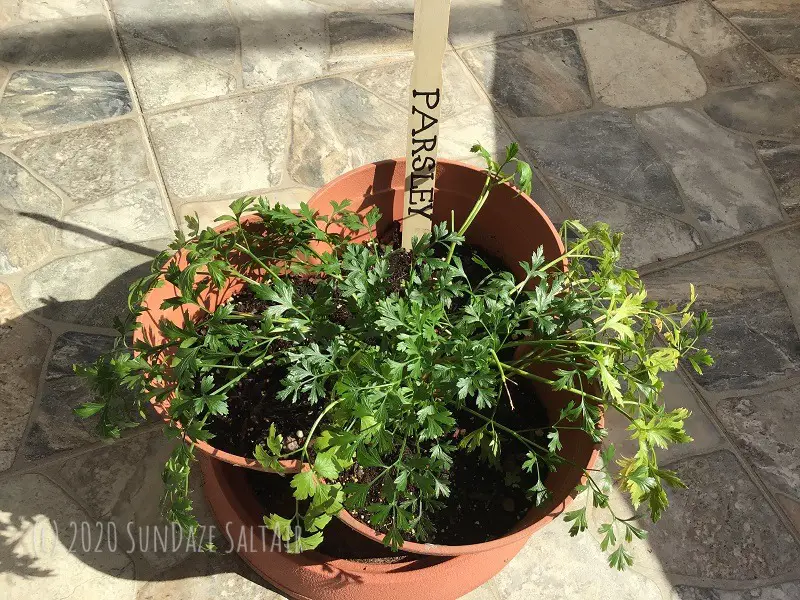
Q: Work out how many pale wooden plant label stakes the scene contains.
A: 1